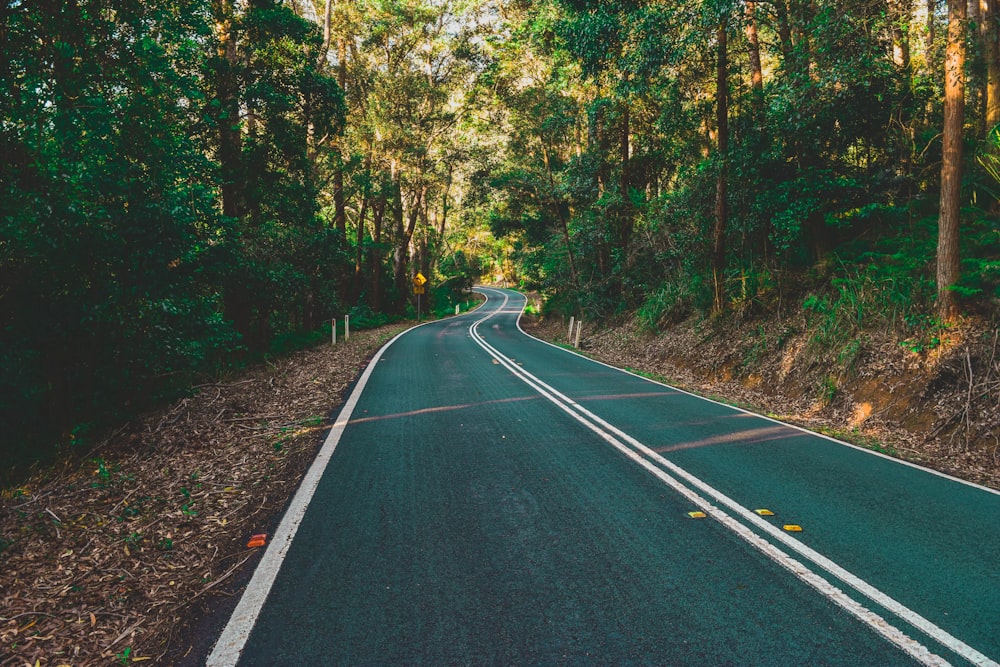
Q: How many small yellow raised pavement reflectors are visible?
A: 3